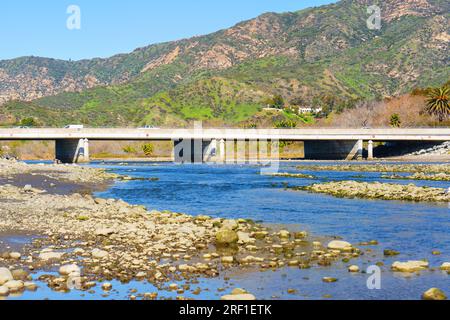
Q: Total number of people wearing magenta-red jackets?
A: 0